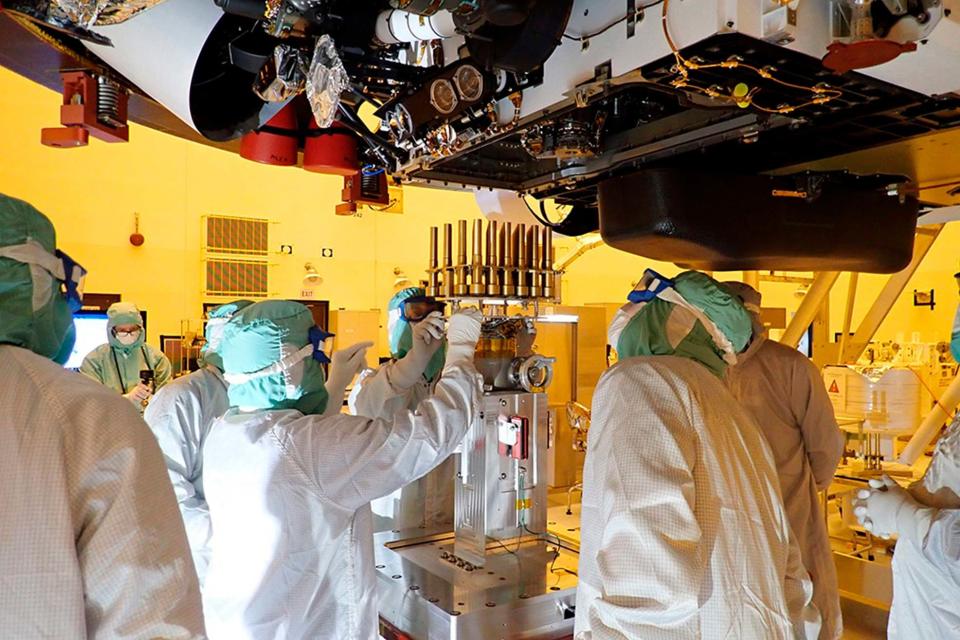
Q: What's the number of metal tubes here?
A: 9